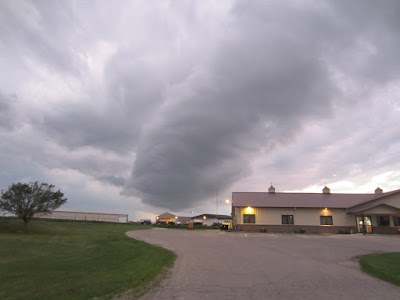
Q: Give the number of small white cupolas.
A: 3